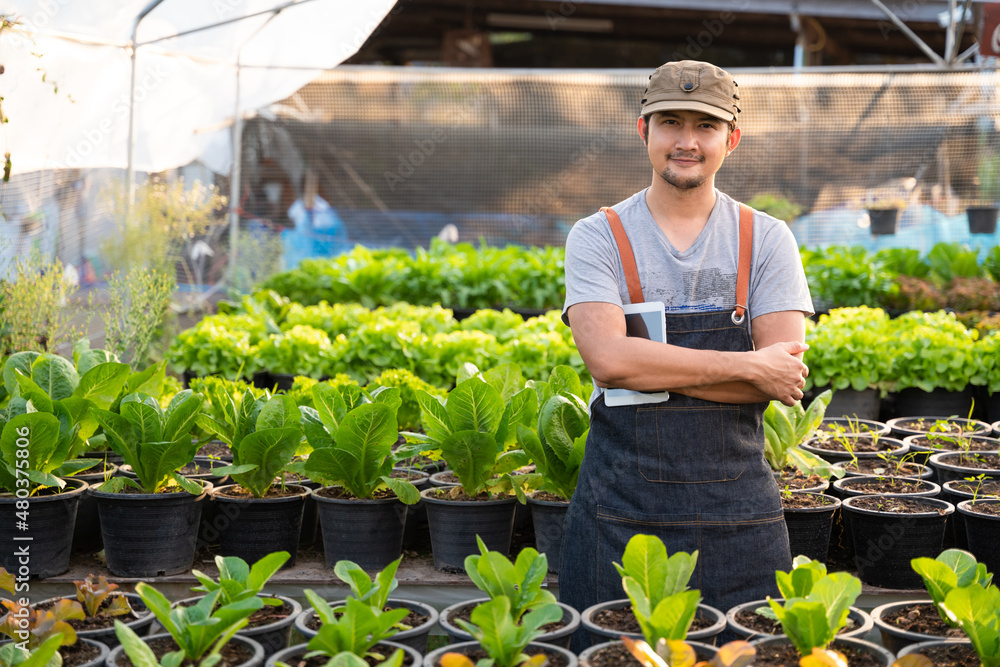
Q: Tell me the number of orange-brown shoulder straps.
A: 2